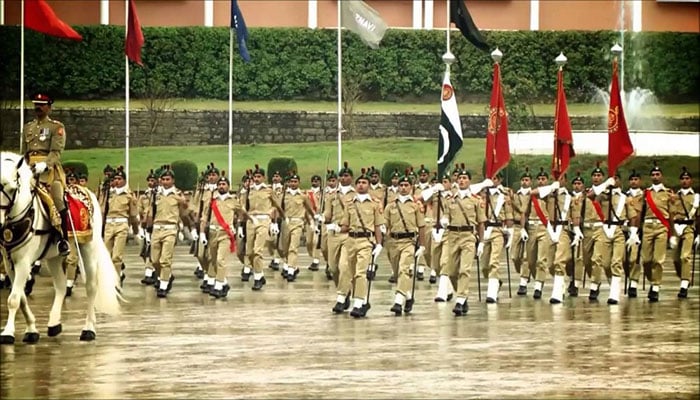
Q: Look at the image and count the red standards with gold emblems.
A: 3